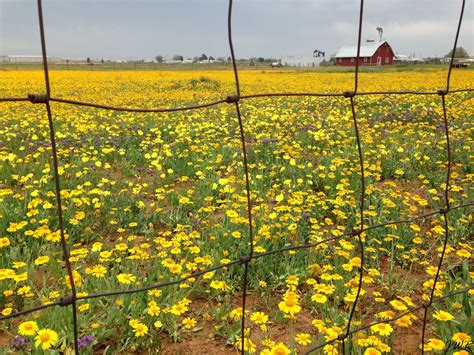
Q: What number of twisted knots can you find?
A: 10